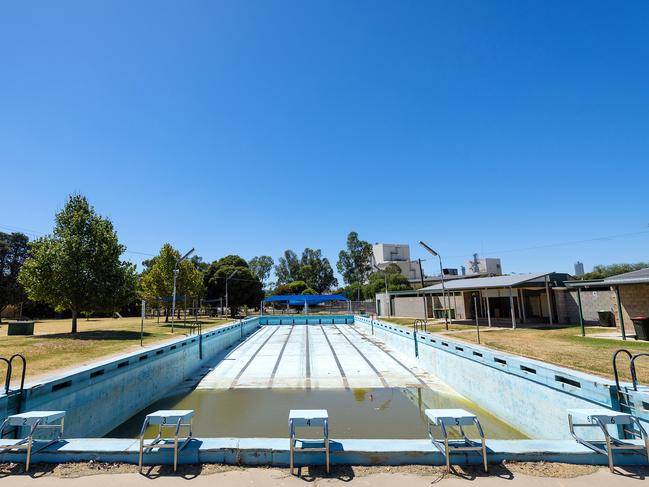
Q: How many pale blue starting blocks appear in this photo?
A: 5